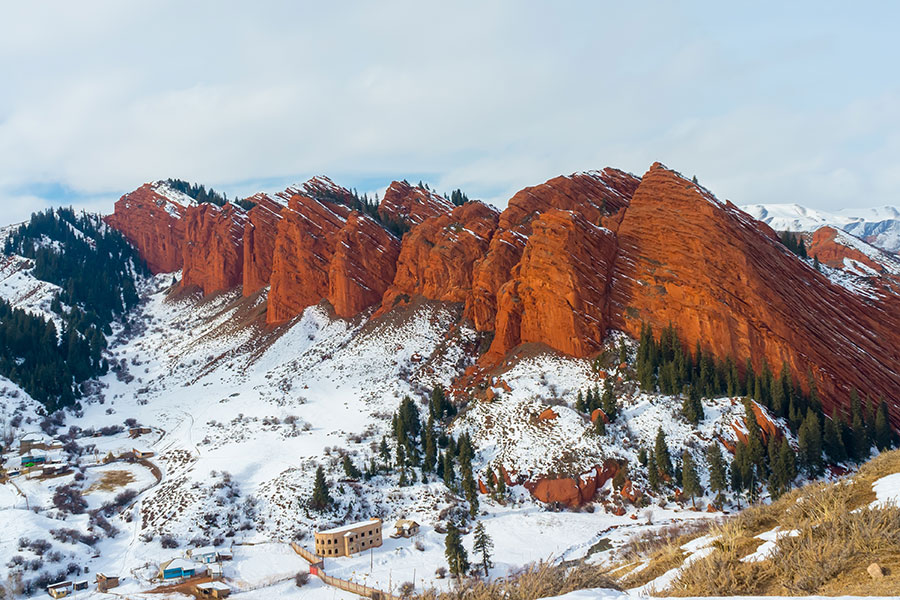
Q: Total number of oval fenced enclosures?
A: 1